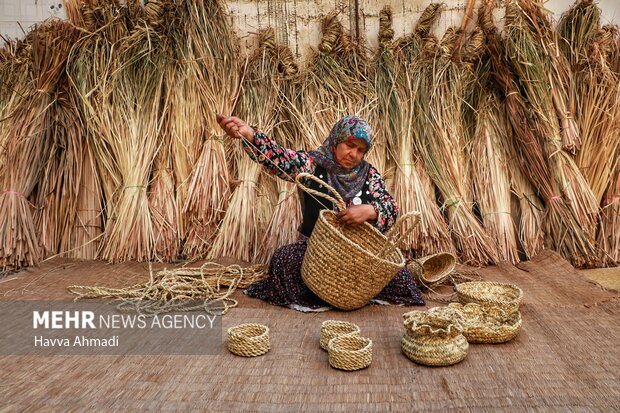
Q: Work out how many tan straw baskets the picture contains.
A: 8